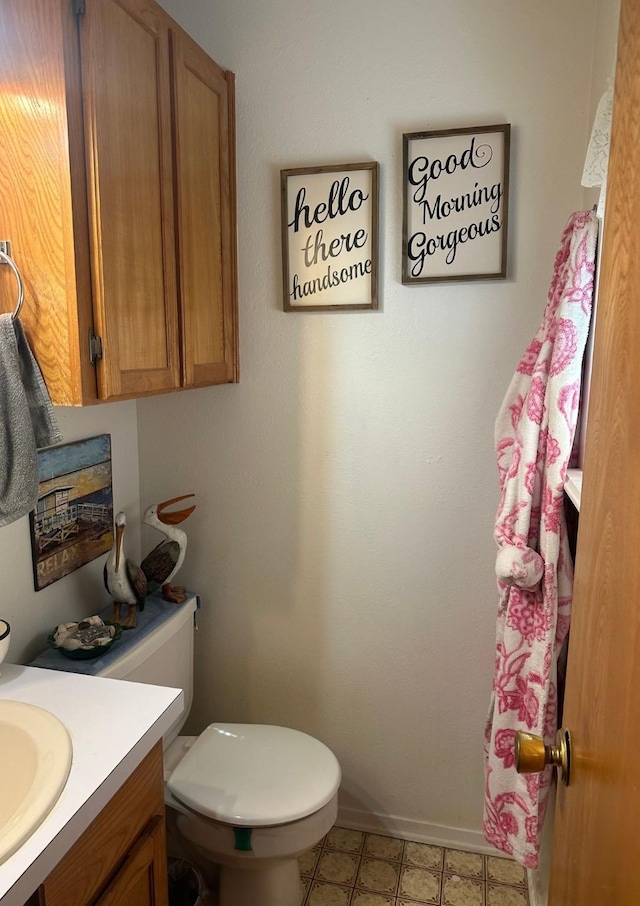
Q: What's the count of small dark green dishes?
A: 1